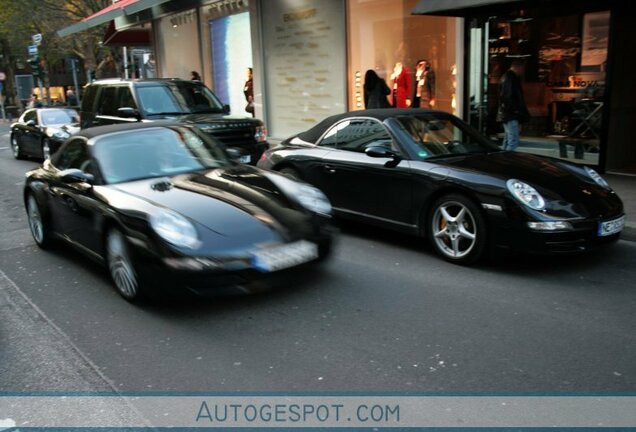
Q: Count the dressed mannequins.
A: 2